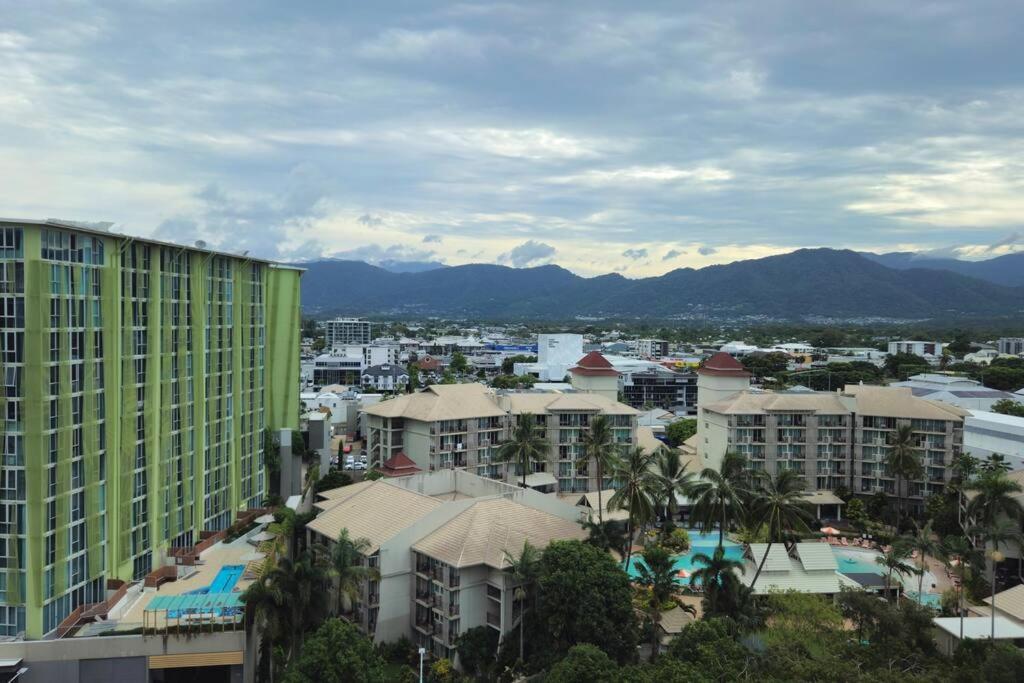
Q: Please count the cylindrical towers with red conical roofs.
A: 2